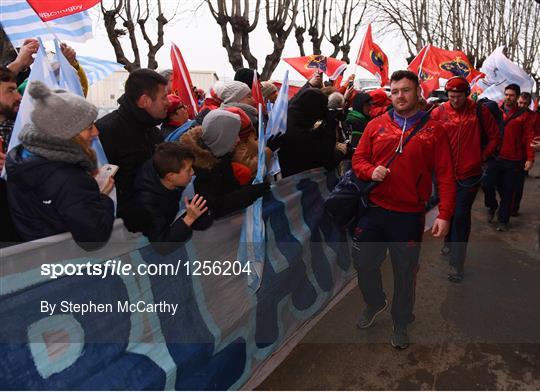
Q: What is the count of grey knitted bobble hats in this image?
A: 1